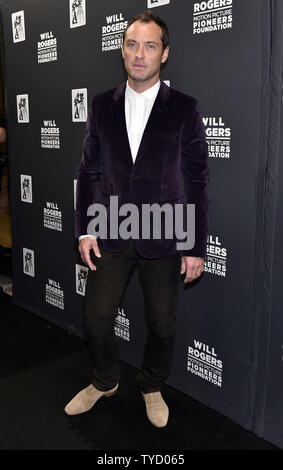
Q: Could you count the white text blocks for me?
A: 10